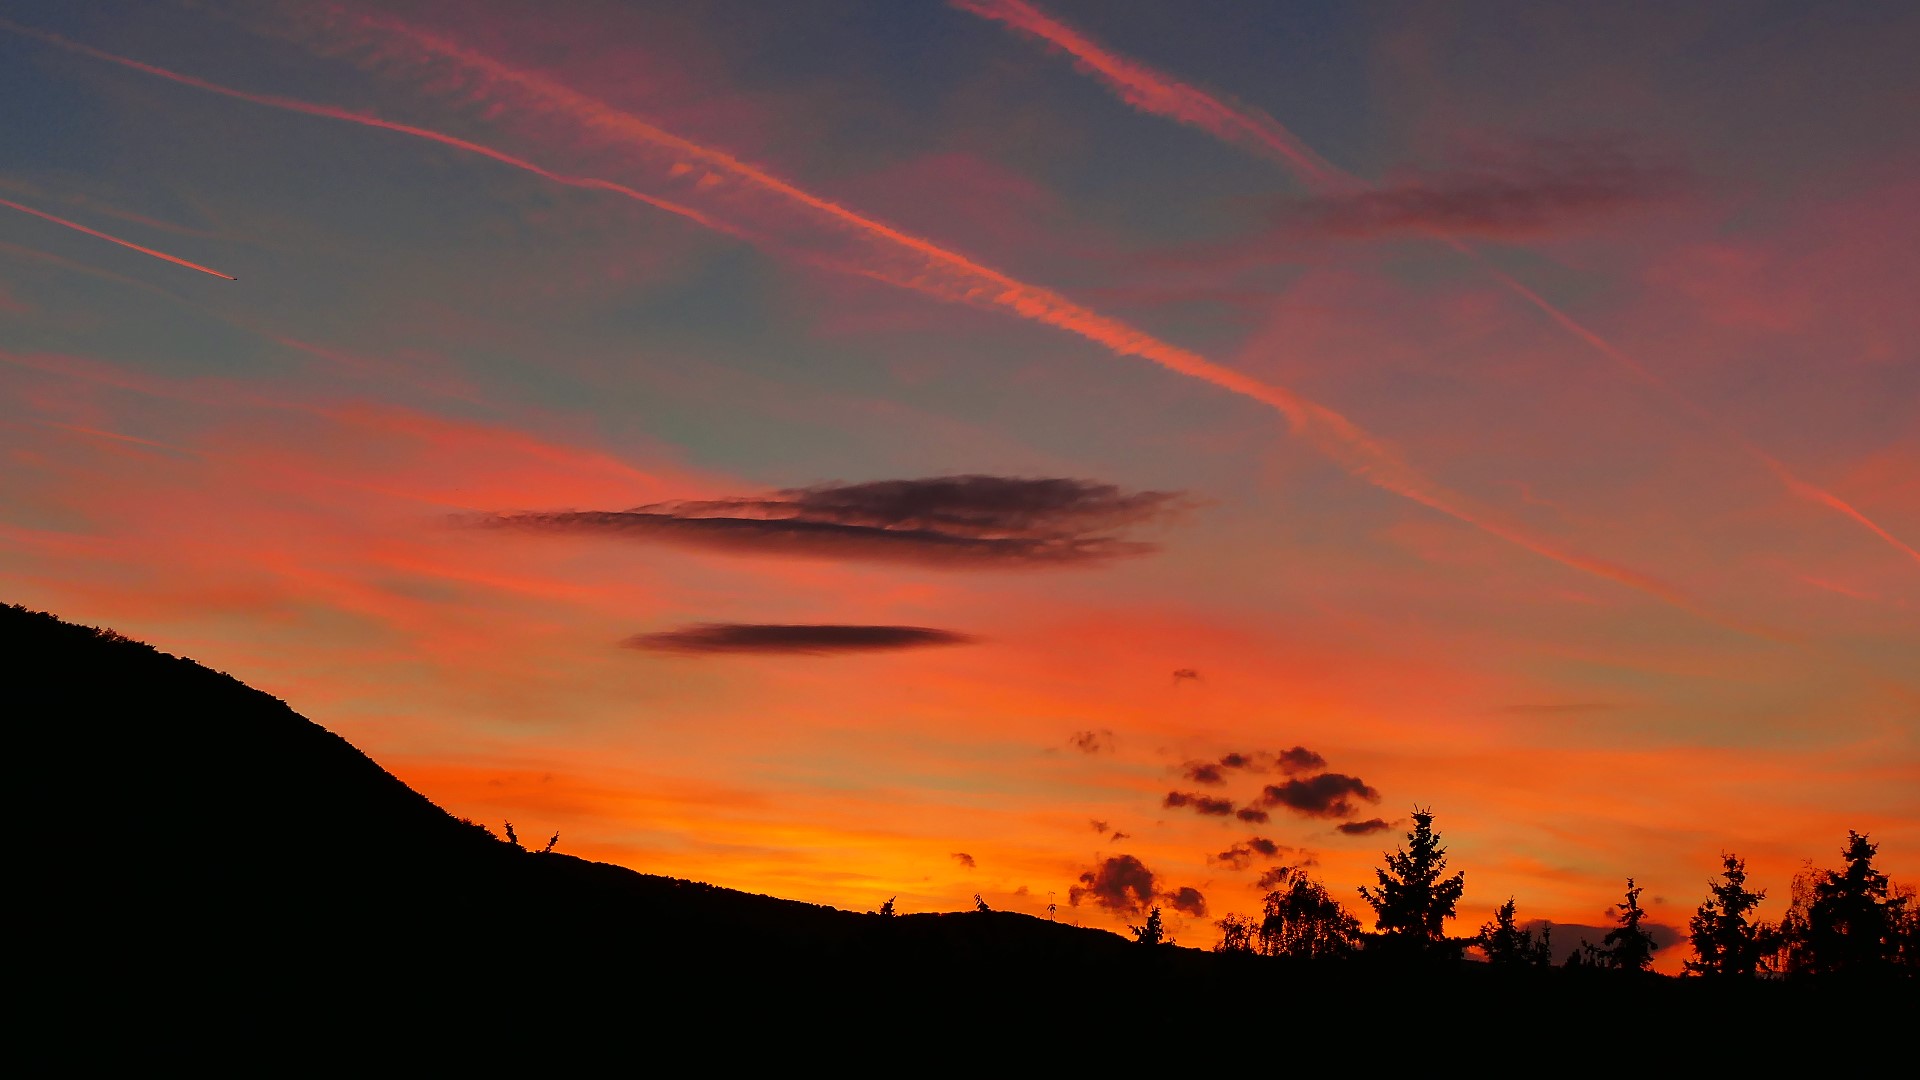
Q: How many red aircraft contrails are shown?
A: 4